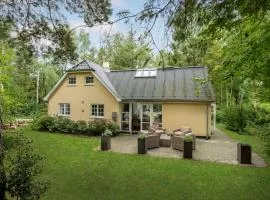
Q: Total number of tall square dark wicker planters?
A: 4